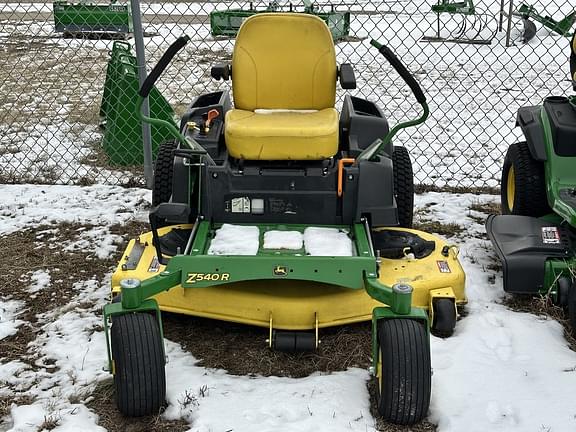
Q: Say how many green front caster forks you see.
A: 2